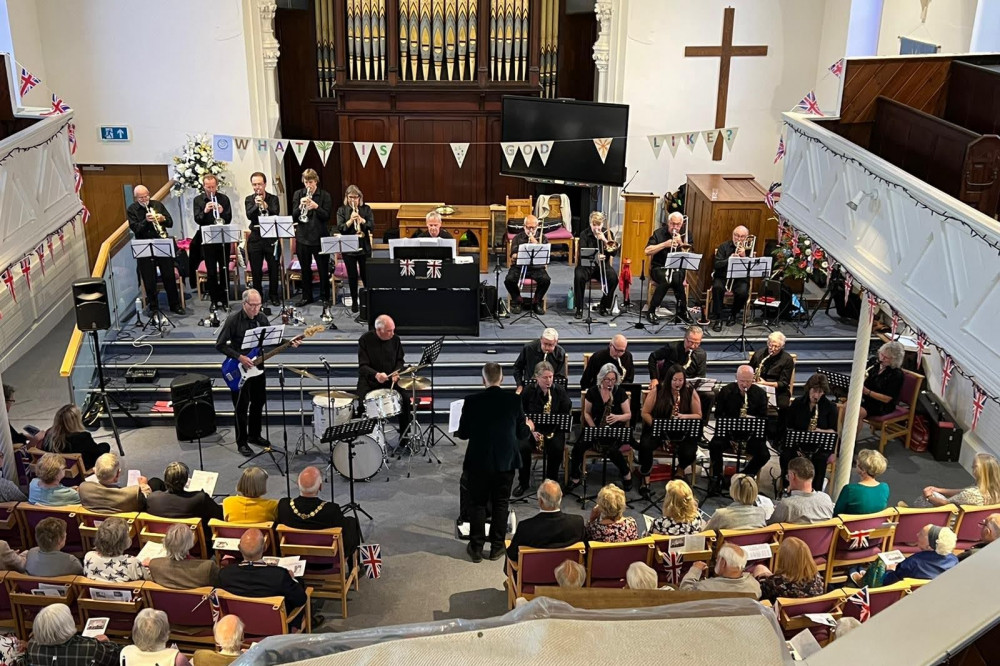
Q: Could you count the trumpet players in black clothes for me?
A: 5